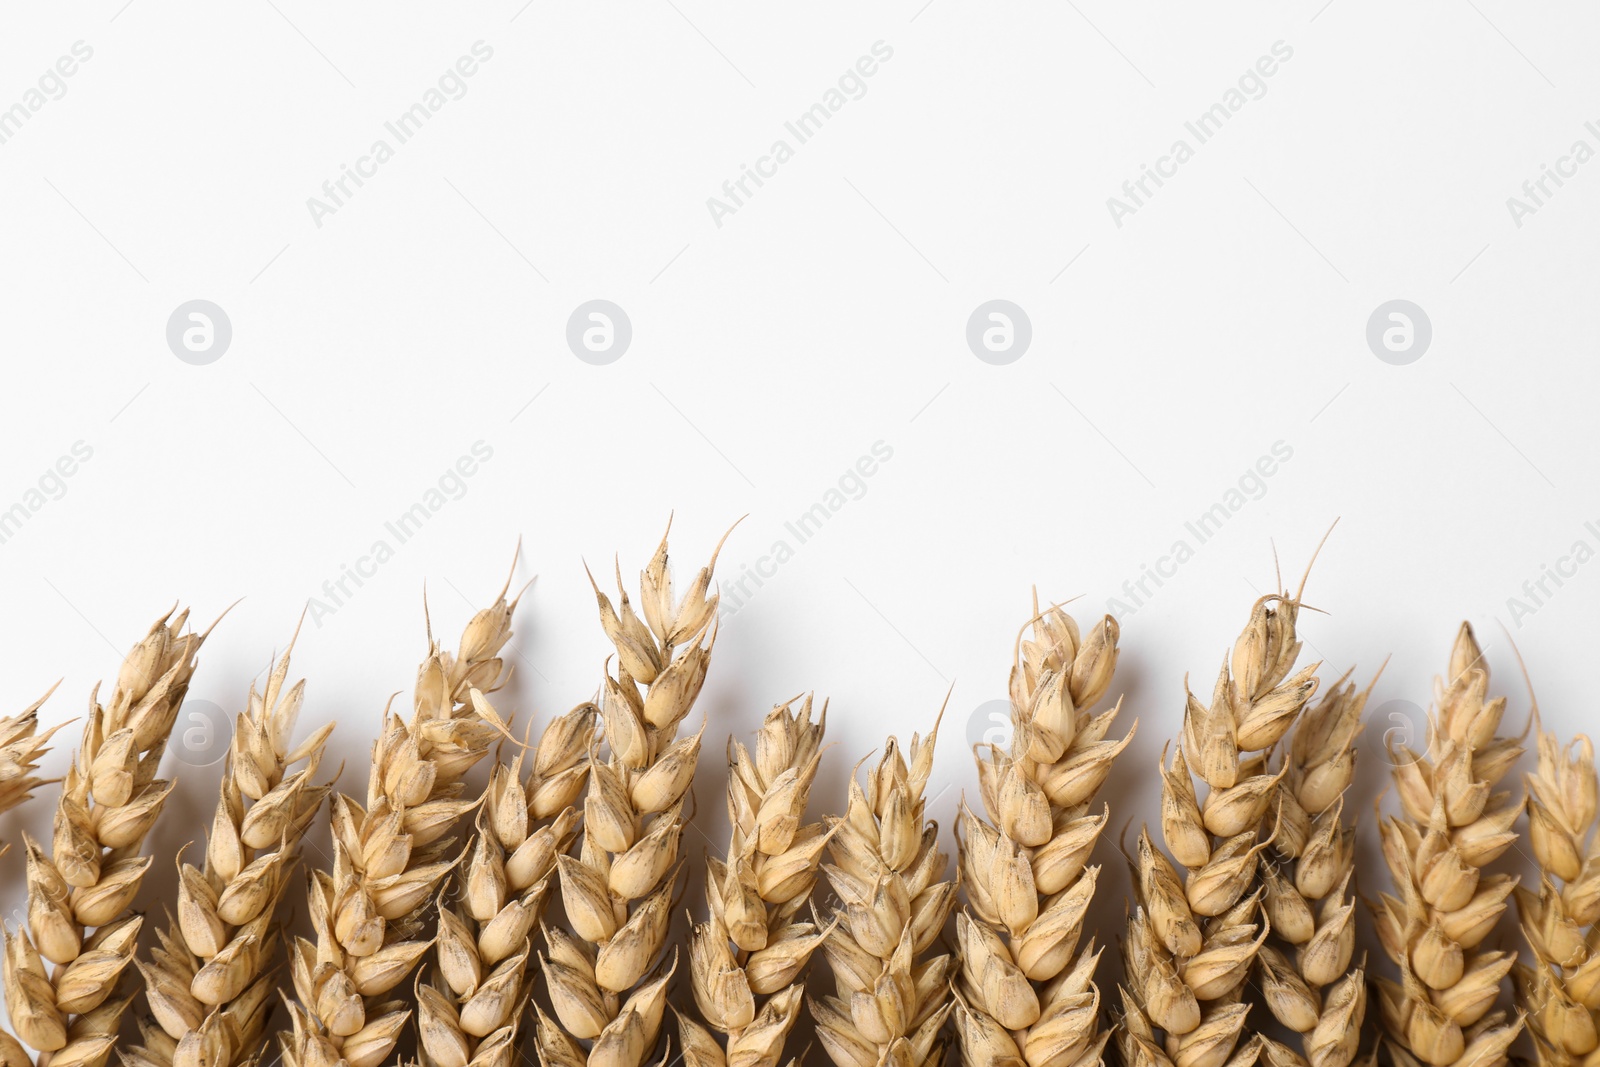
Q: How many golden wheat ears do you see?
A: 13